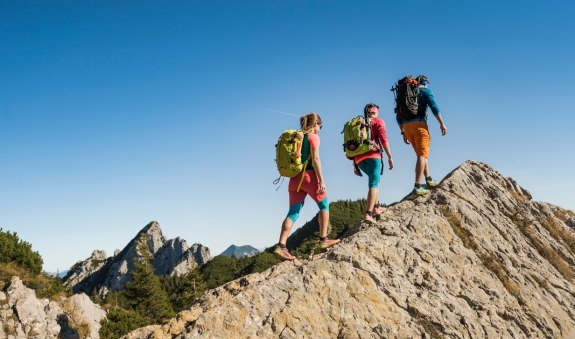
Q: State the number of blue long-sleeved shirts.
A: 1